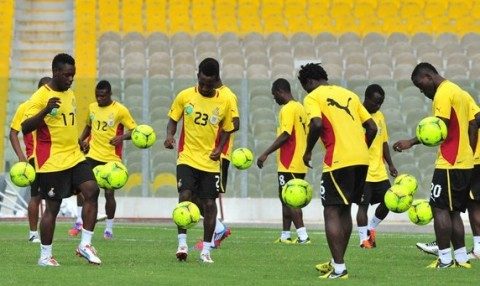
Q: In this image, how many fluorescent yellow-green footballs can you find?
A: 11